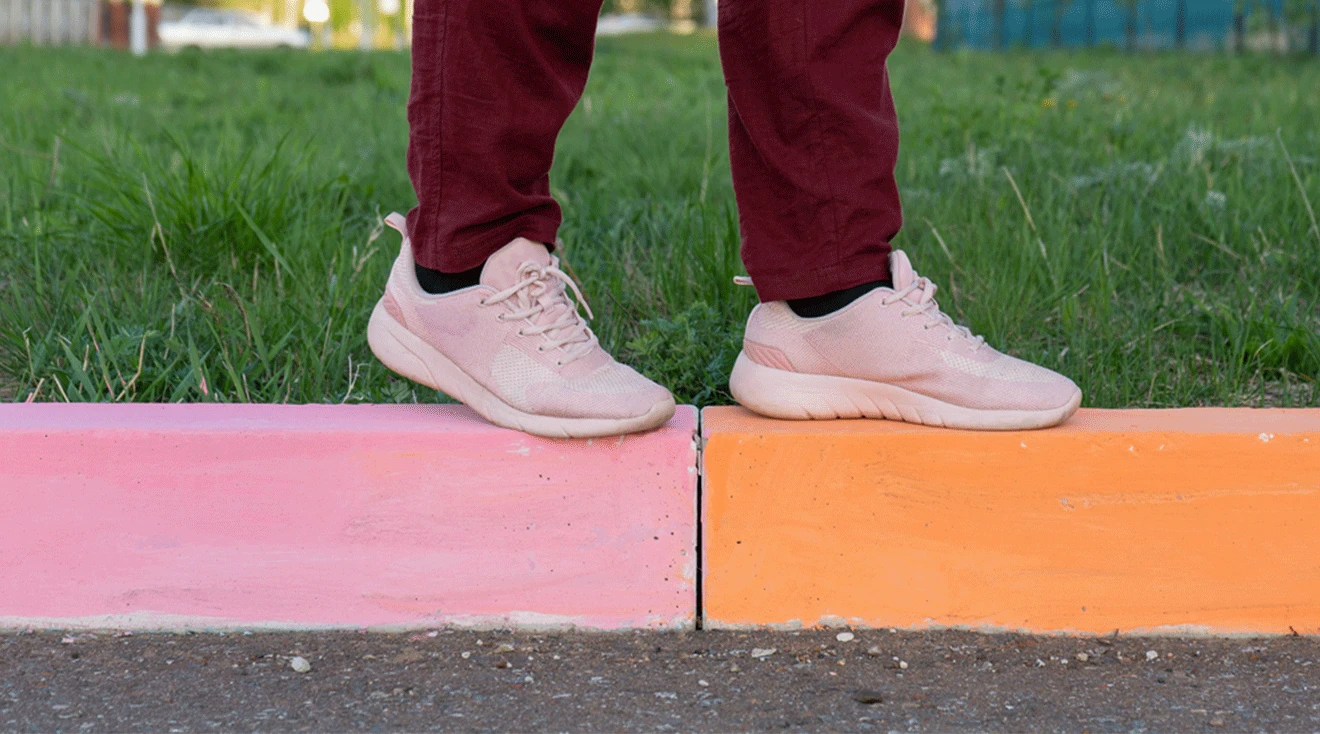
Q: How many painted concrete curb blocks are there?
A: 2